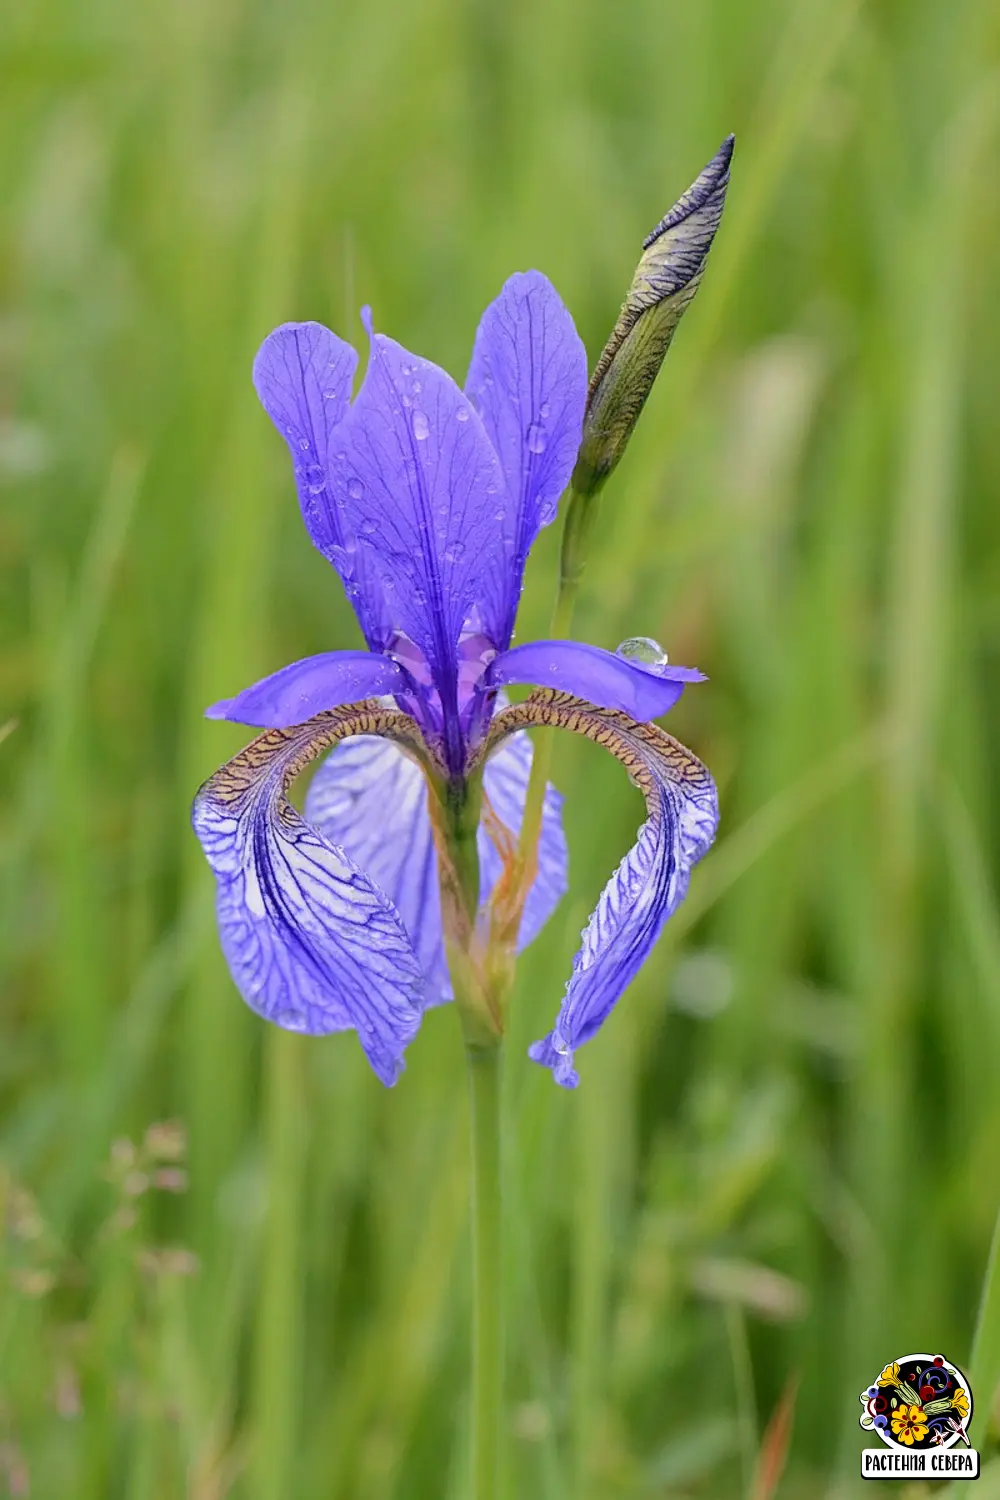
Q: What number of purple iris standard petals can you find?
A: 3